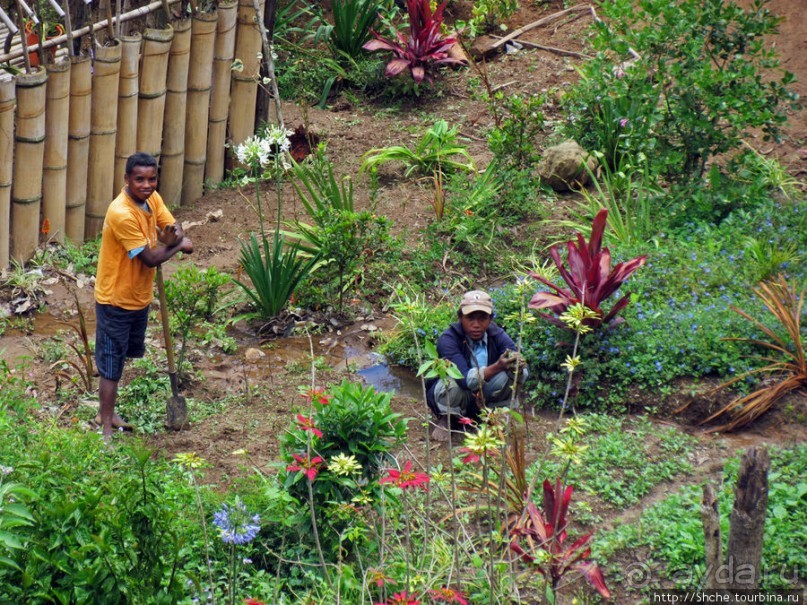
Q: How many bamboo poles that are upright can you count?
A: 11